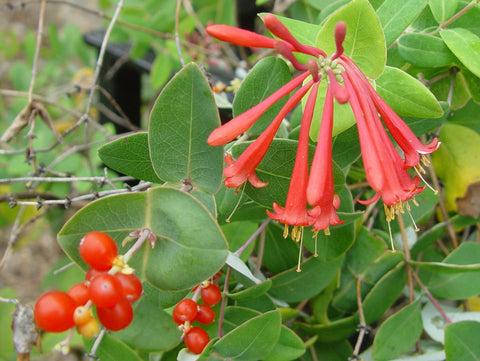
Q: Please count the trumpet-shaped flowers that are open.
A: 6